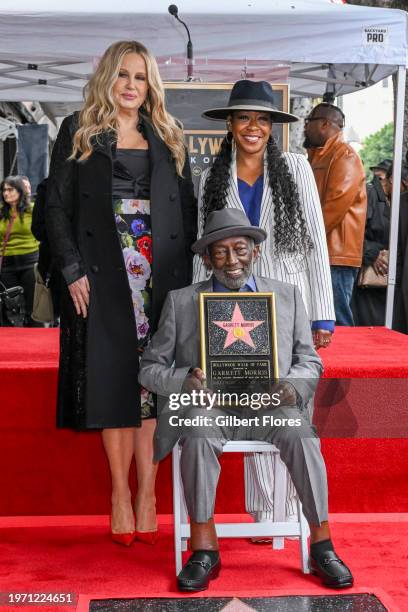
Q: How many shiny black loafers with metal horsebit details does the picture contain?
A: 2